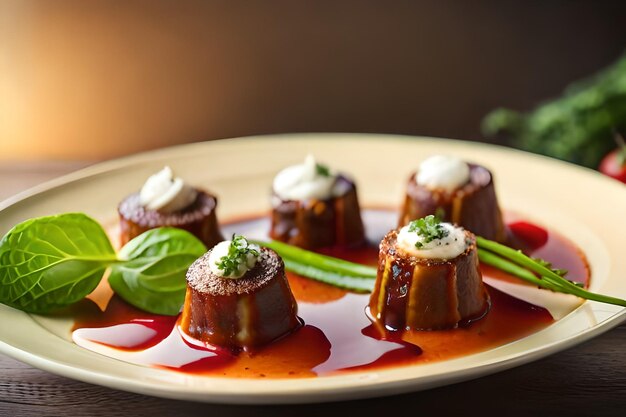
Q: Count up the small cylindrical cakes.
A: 5